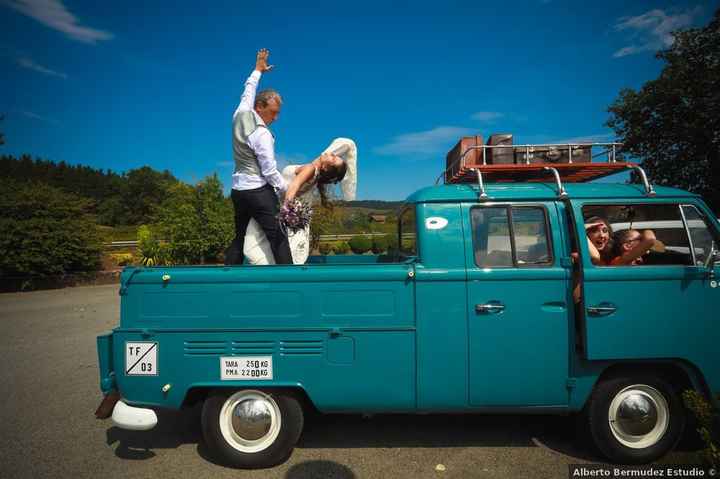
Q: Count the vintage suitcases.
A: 3